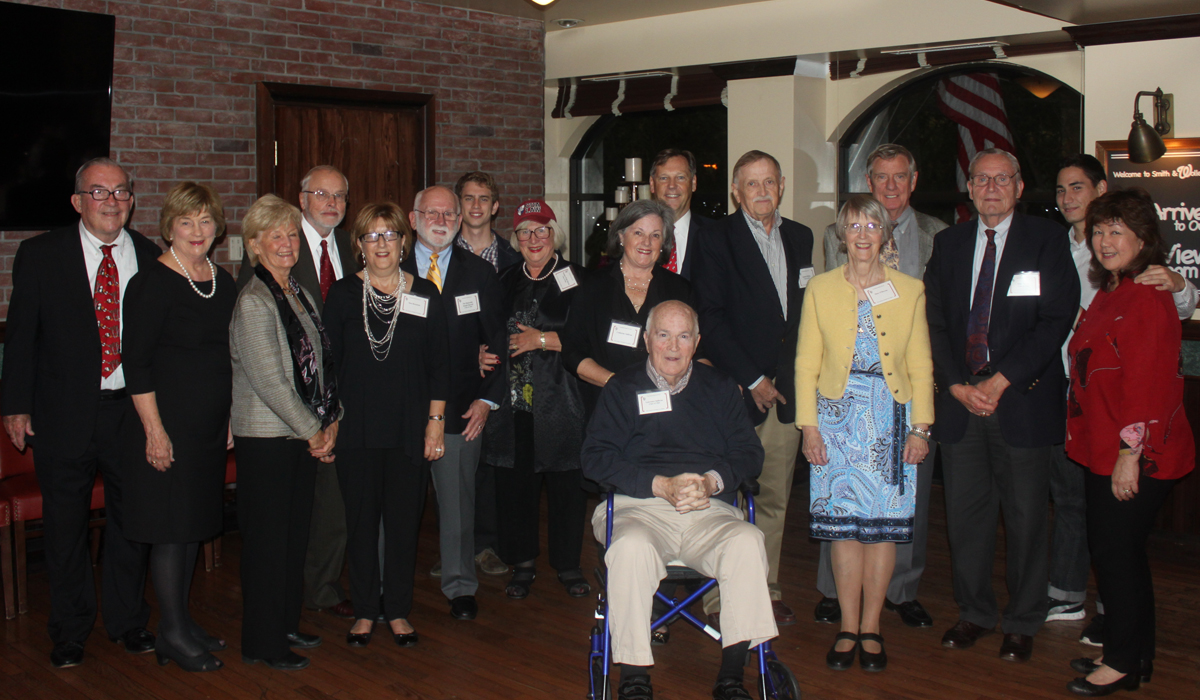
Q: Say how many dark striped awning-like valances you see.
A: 2